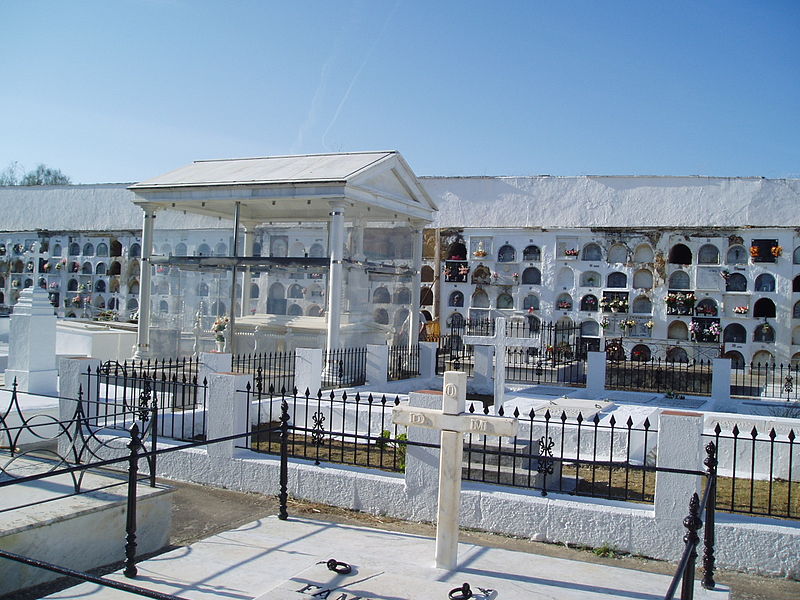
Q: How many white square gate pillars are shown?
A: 11